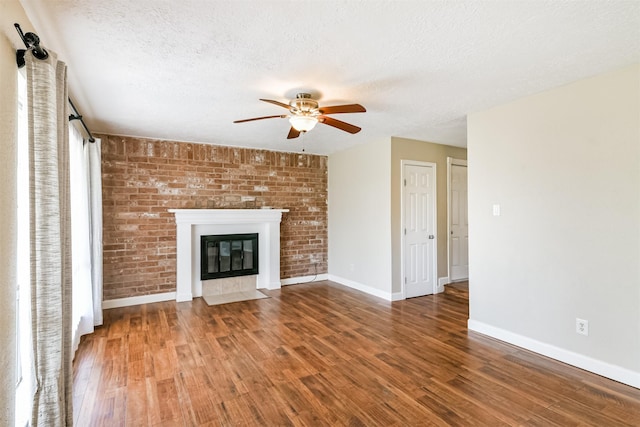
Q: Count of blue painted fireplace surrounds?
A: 0